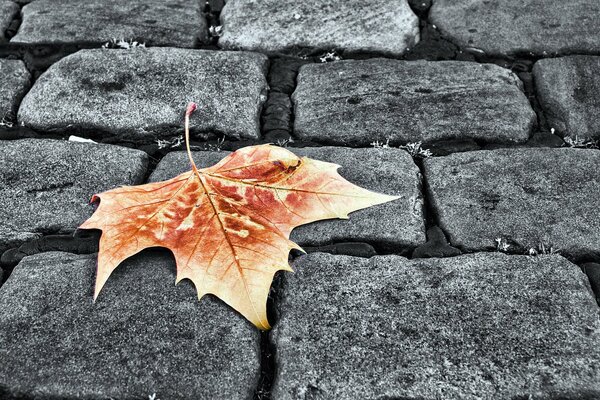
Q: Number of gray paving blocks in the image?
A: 13